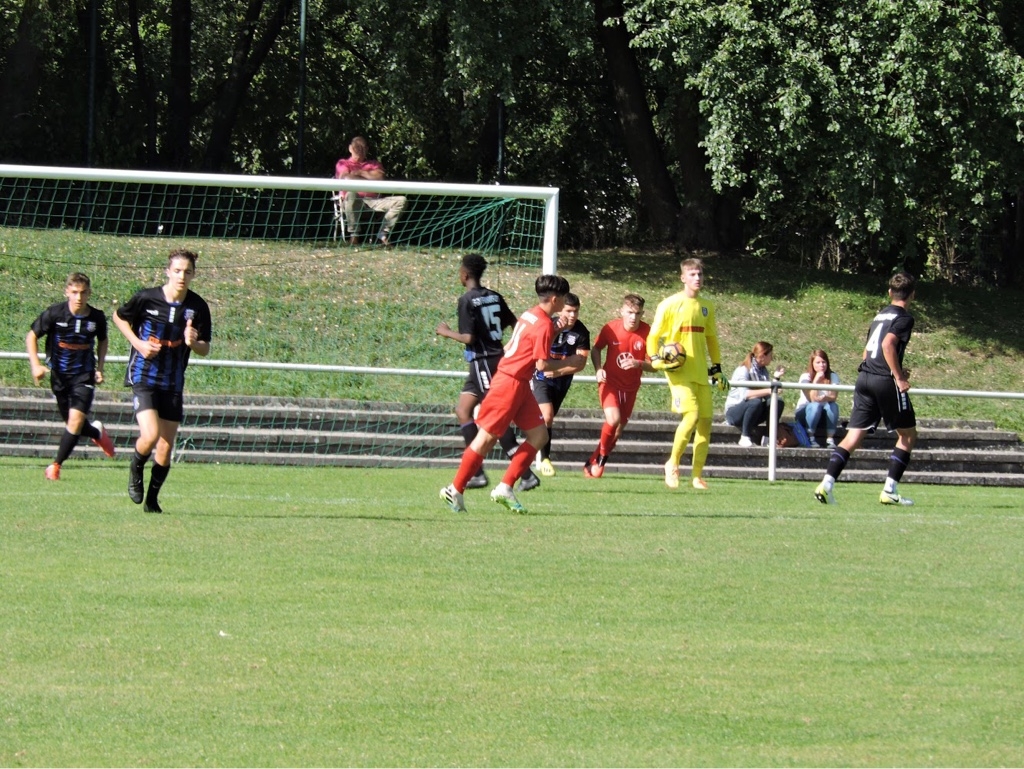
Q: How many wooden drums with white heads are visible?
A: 0